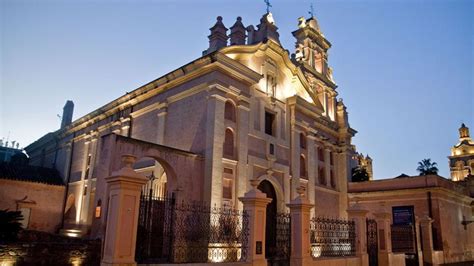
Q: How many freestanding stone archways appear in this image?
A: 1